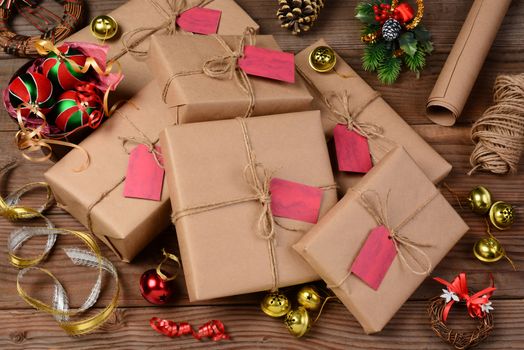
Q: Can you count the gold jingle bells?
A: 8